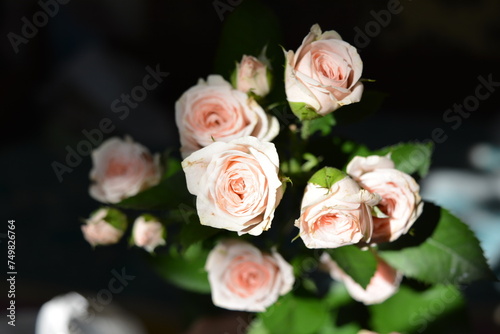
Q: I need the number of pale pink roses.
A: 11